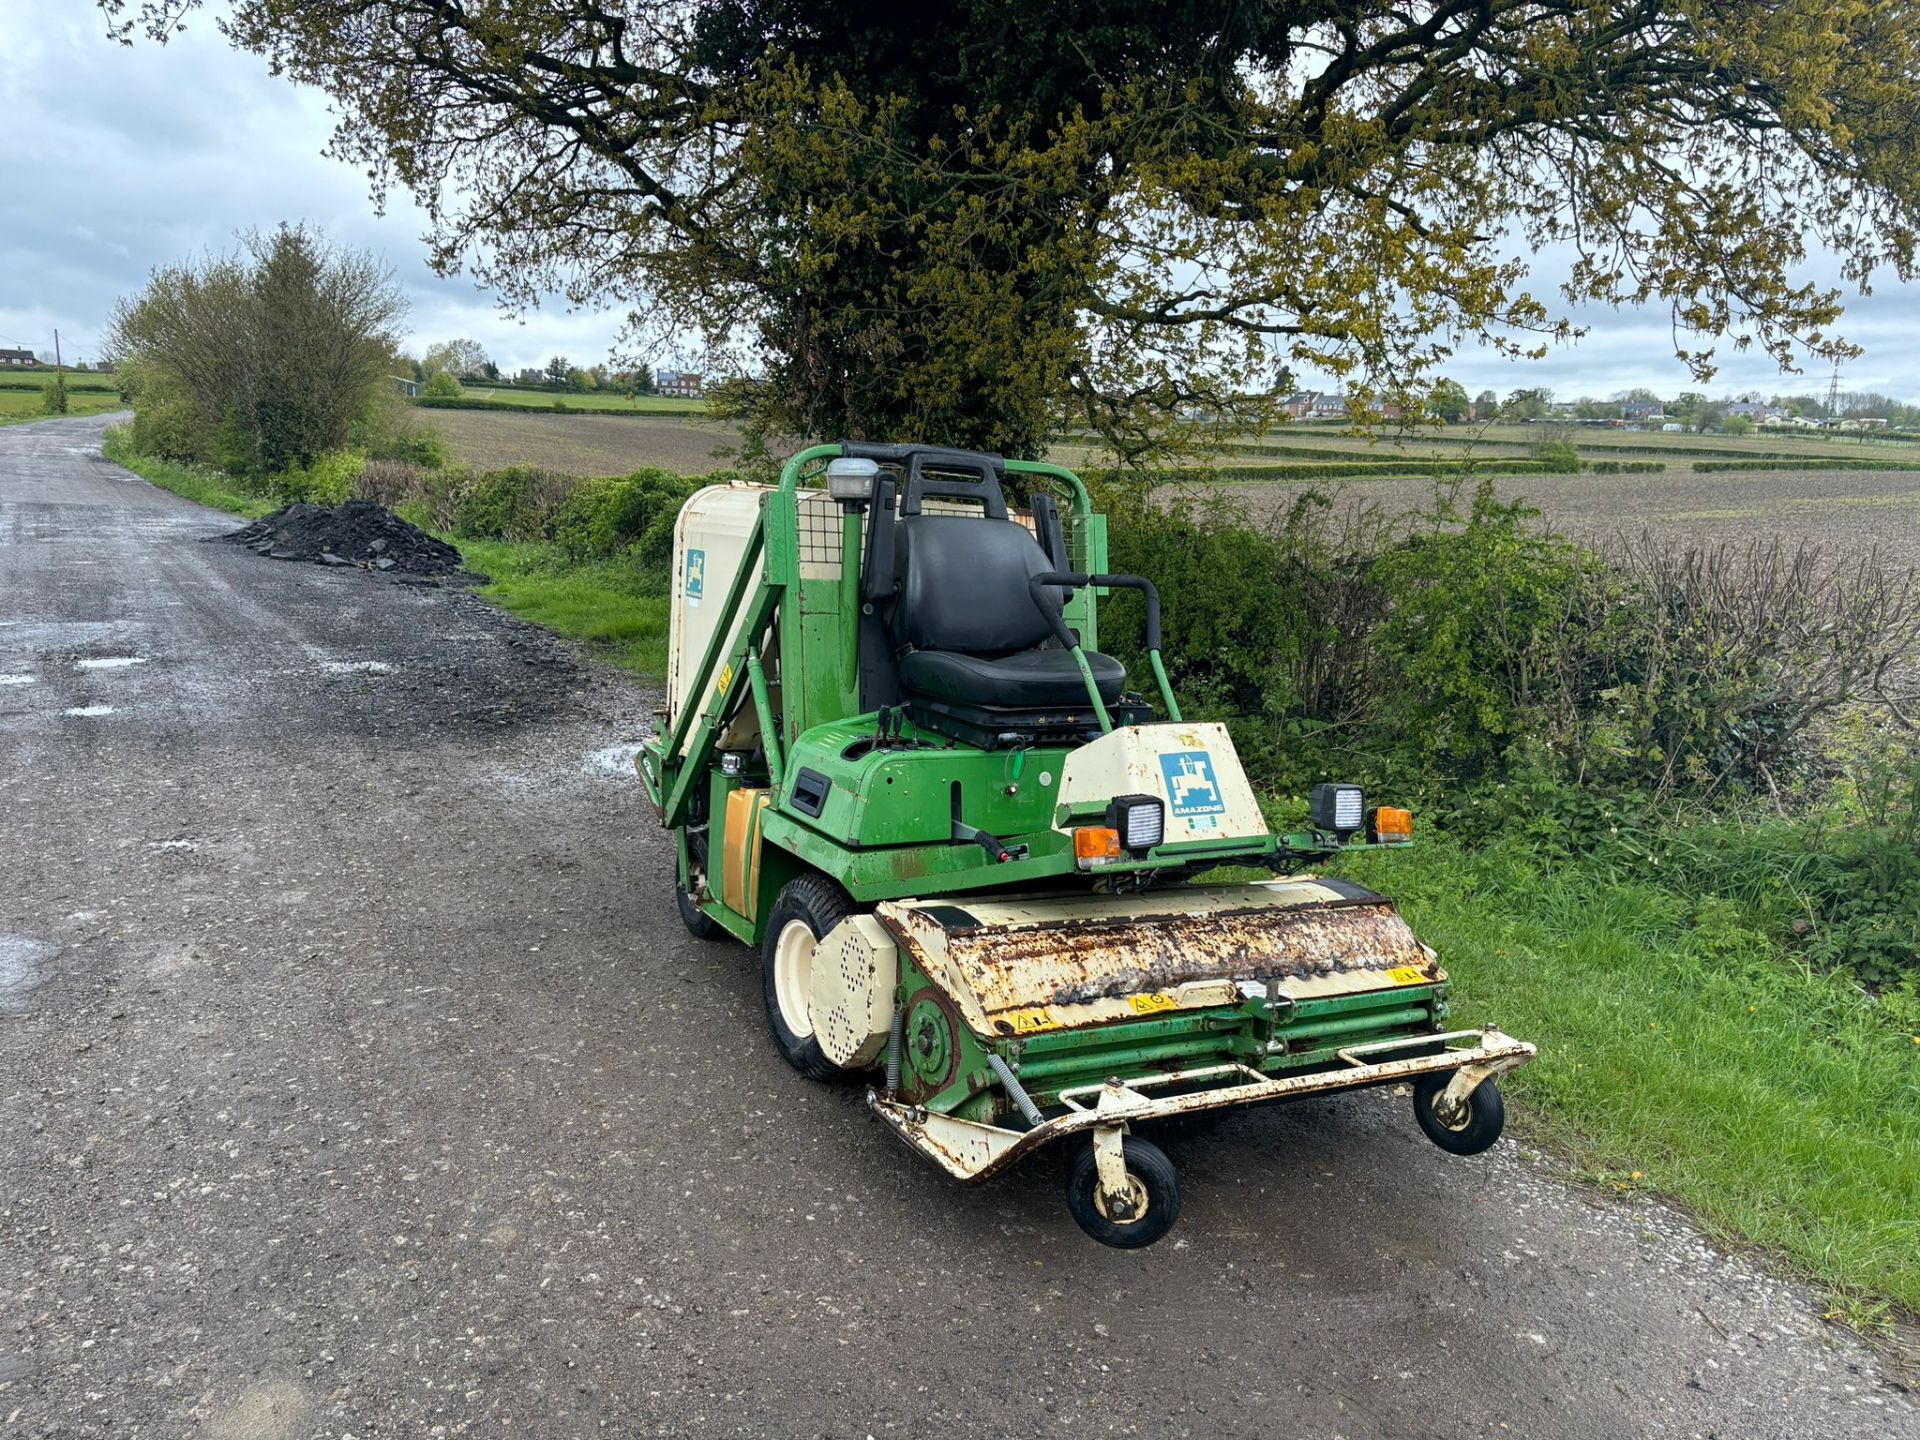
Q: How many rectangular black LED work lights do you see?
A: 2